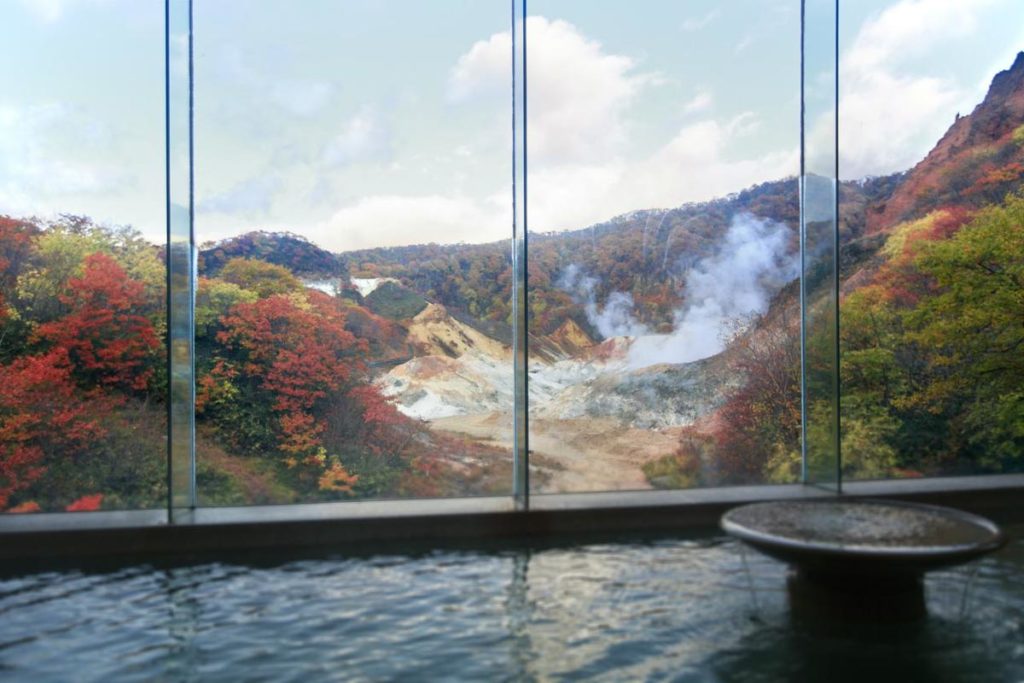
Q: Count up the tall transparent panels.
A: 4